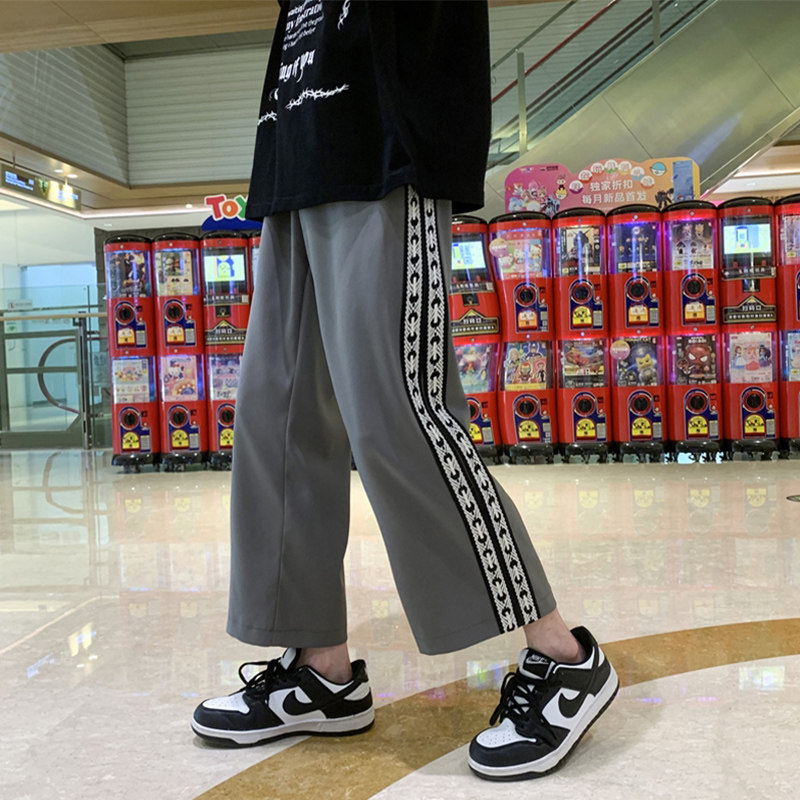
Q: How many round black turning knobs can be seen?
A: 15